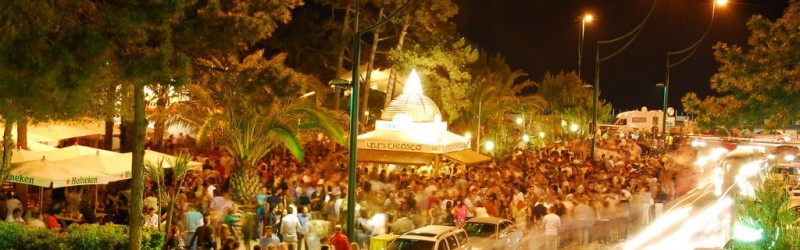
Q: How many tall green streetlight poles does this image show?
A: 3